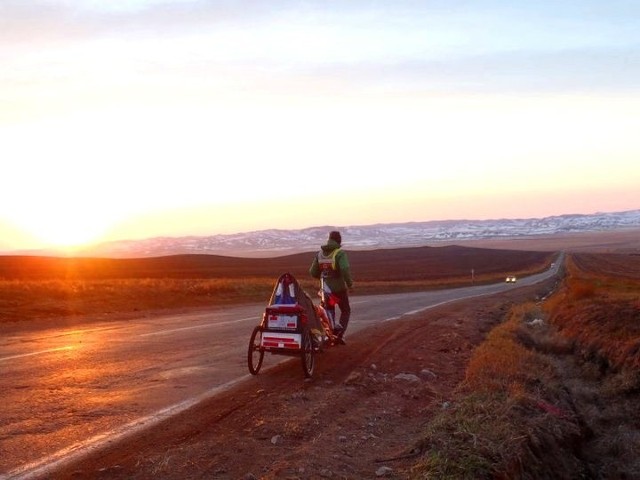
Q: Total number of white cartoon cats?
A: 0